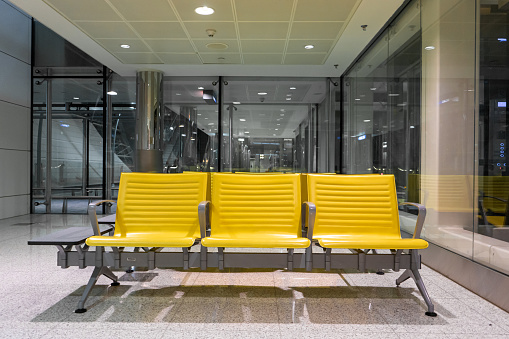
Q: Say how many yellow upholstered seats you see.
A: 3